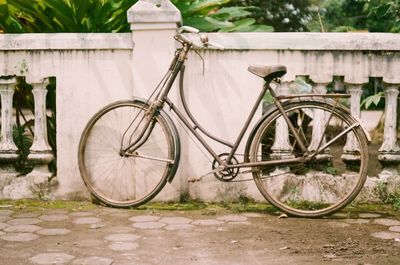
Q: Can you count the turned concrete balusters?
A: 6